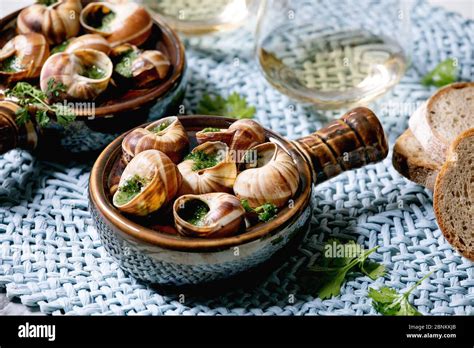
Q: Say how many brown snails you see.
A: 12